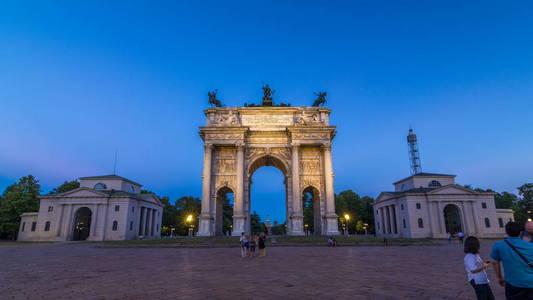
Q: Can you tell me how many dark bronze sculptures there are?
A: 3